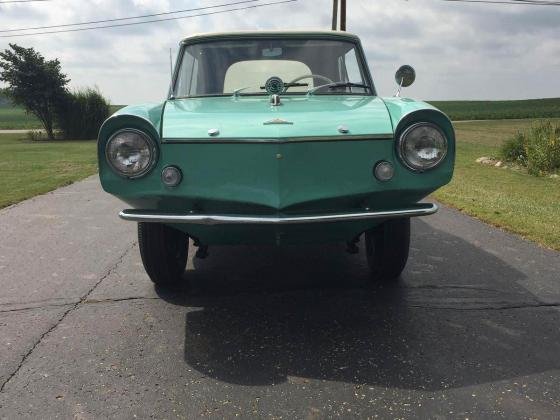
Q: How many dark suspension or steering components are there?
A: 2